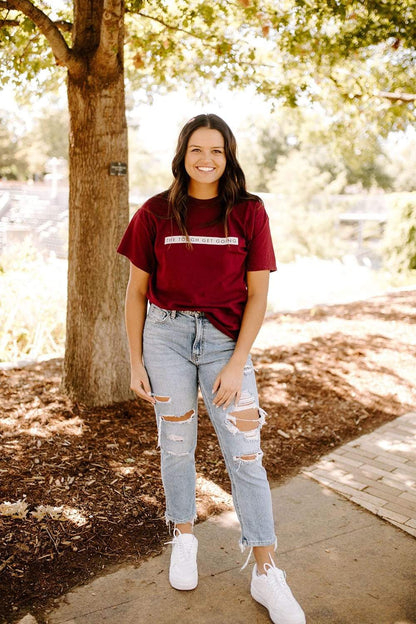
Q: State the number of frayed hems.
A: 2